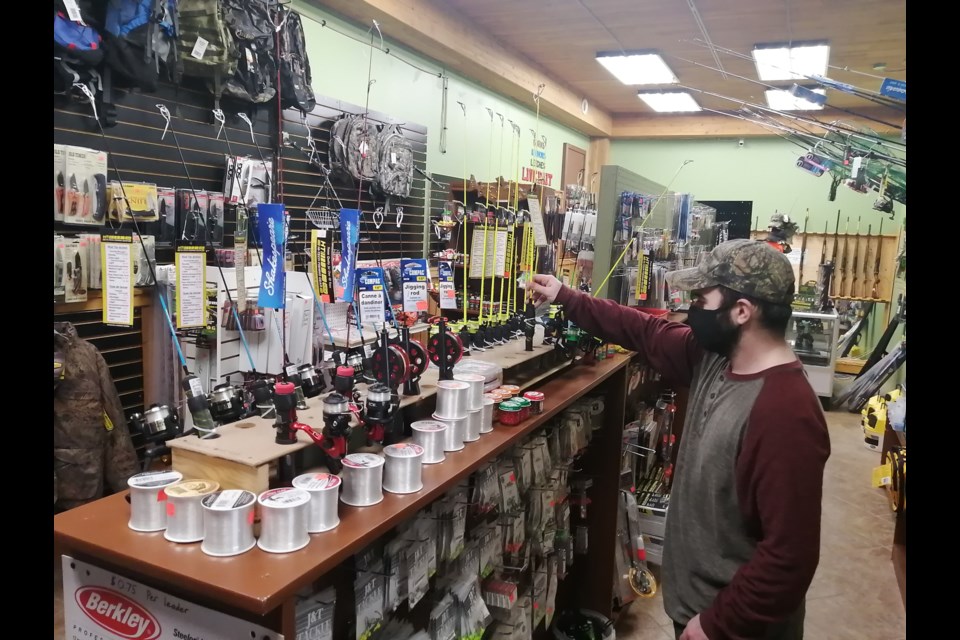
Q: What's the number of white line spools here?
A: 13